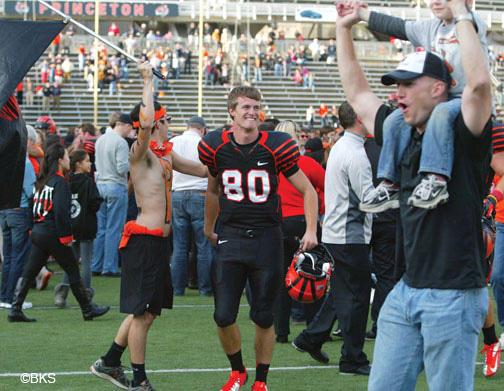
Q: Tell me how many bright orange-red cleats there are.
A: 3